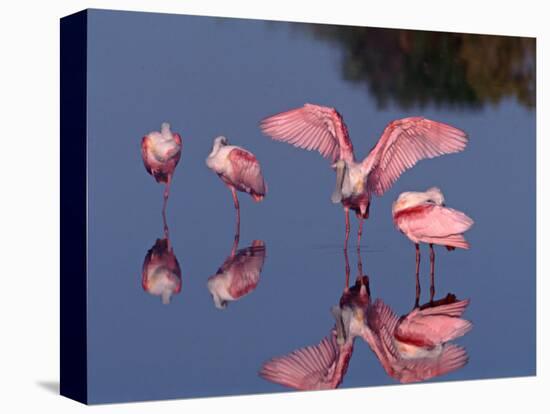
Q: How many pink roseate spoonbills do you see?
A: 4